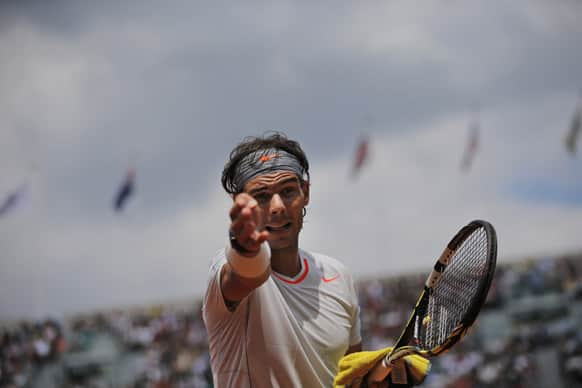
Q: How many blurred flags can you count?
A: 5